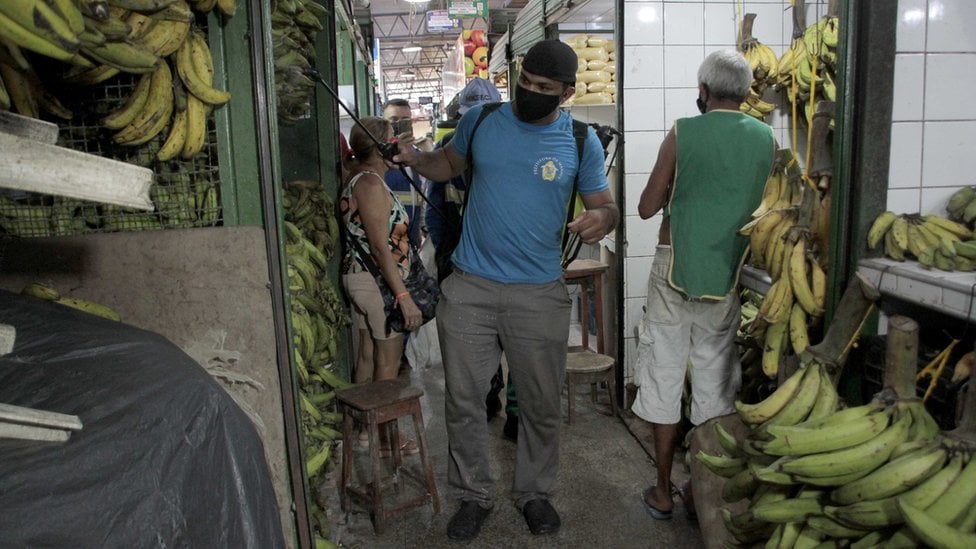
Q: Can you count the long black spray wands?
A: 1